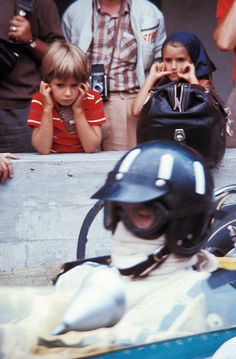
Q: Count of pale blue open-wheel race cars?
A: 1